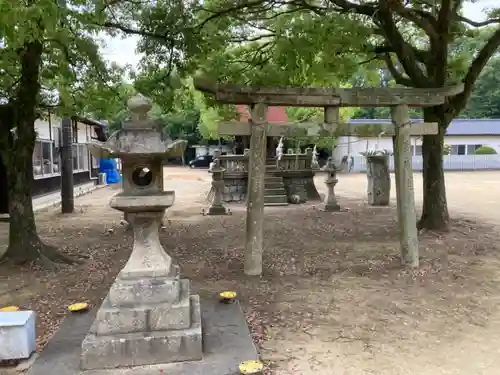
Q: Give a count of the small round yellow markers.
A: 4